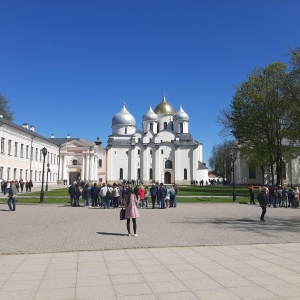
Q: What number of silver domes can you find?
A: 3